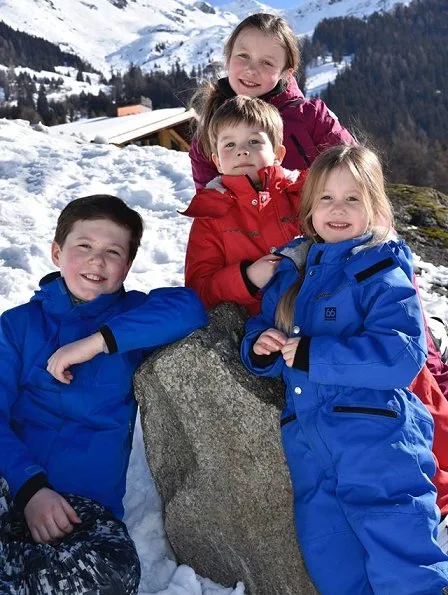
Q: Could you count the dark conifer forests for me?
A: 2